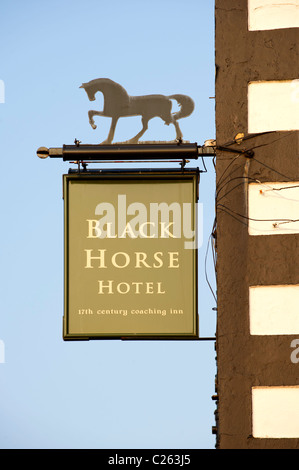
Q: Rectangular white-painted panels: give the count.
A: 5